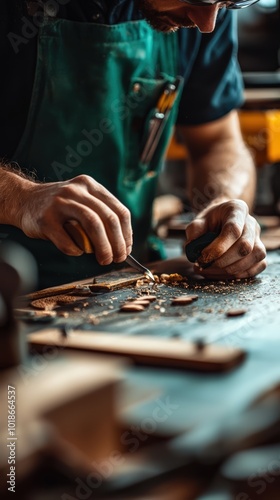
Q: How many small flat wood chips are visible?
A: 6